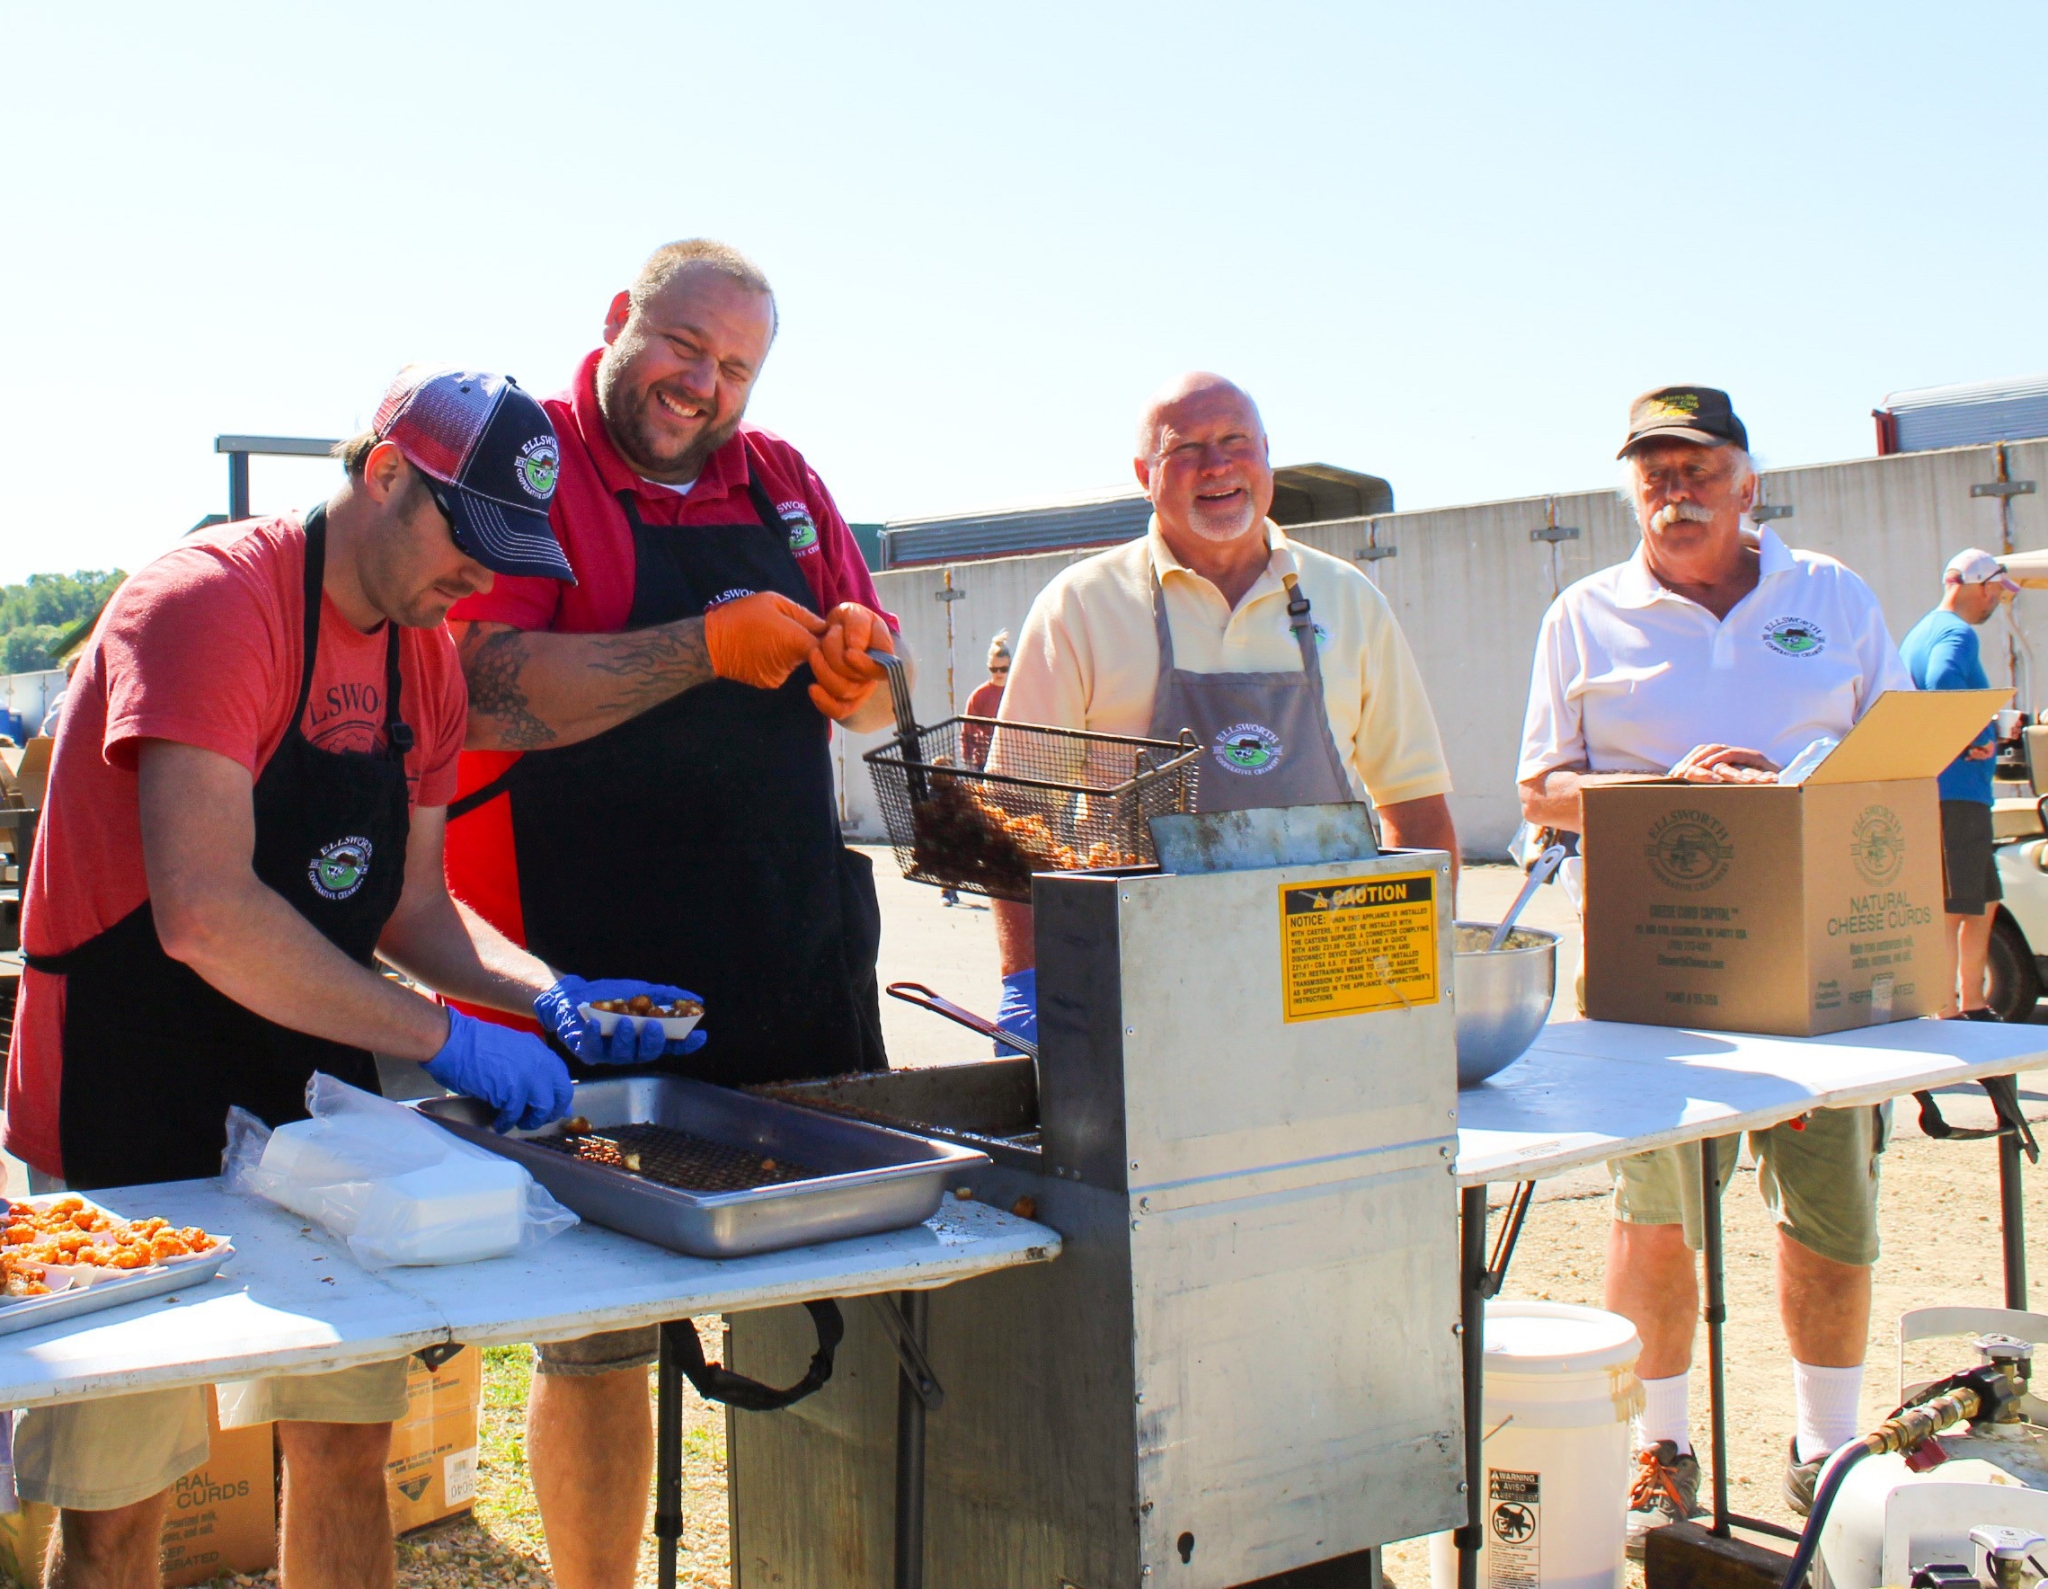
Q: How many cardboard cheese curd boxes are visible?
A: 2